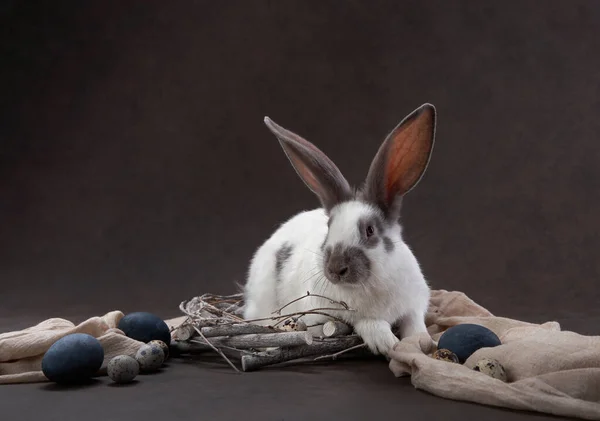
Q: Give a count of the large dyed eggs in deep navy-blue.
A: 3